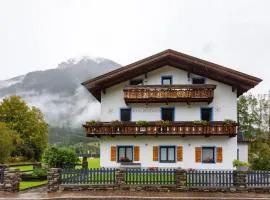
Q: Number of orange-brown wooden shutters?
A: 6